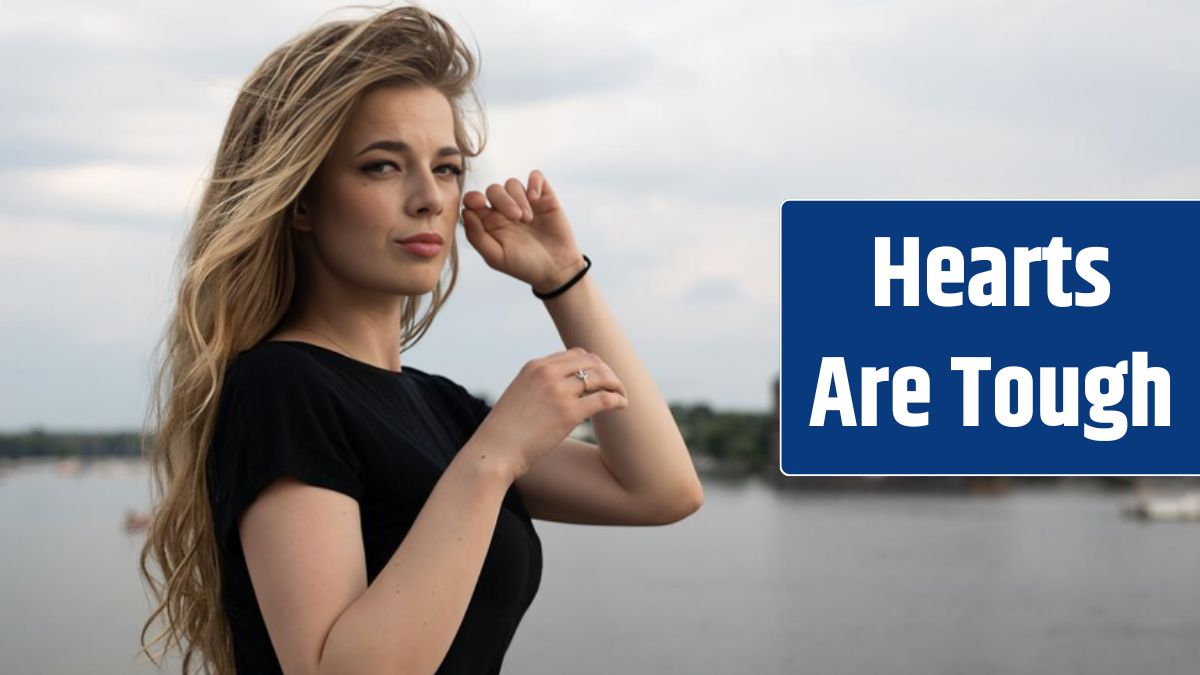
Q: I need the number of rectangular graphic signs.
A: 1